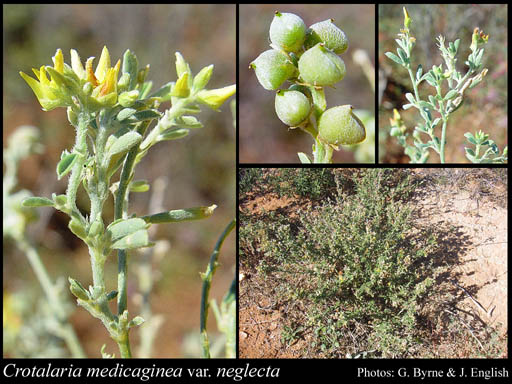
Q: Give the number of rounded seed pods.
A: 6